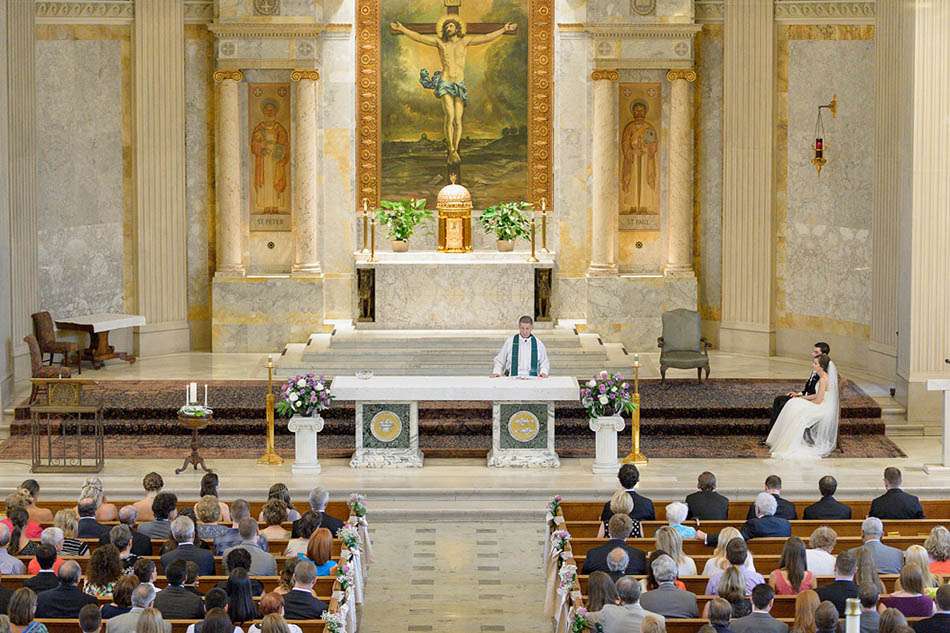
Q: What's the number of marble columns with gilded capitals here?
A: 4